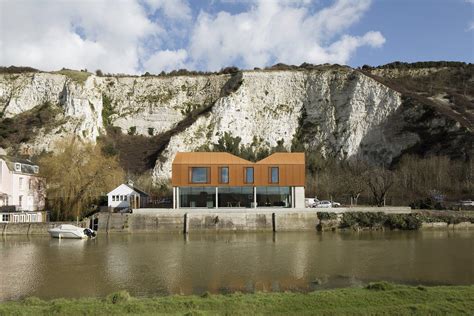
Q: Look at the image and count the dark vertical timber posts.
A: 2